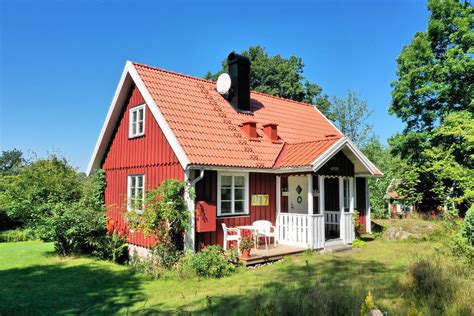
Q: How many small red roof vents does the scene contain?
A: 2